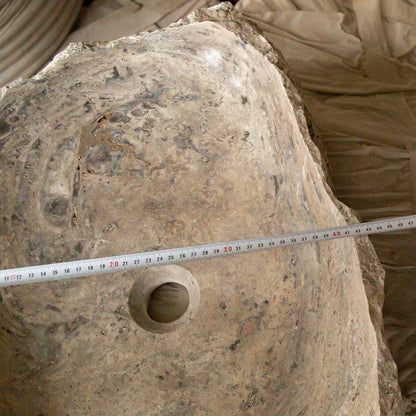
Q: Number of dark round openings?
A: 1